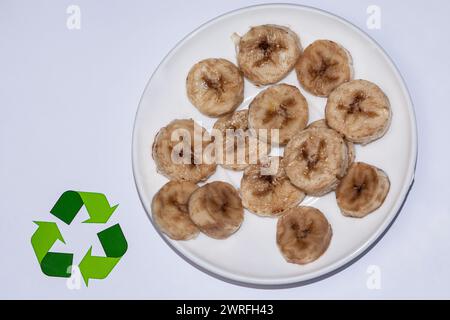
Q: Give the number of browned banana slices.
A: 14